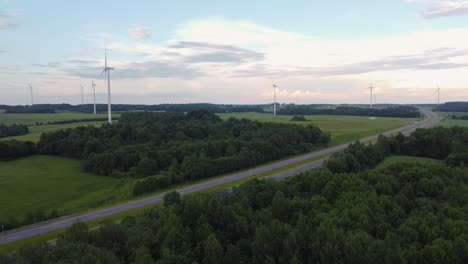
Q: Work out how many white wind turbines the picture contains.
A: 7